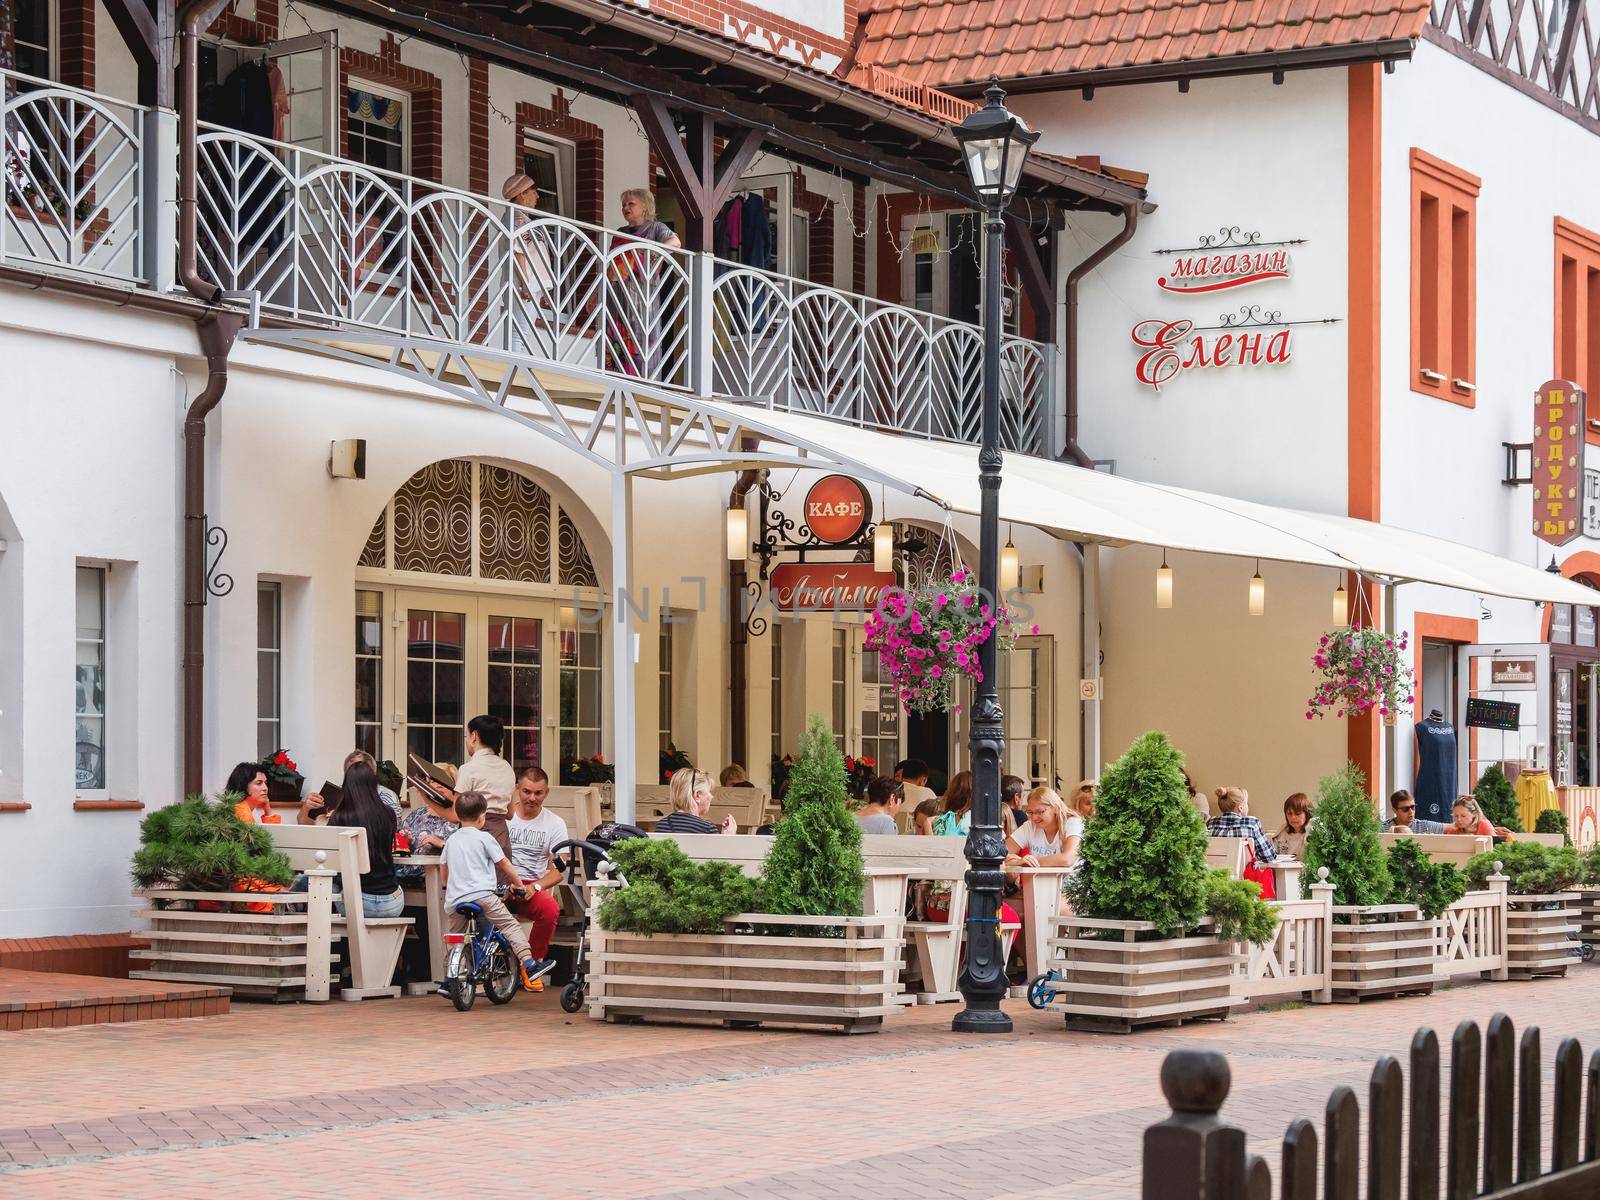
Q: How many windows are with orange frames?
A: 2